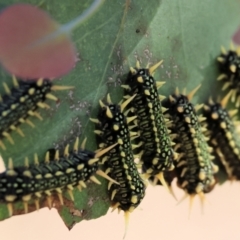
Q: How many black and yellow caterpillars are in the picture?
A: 7